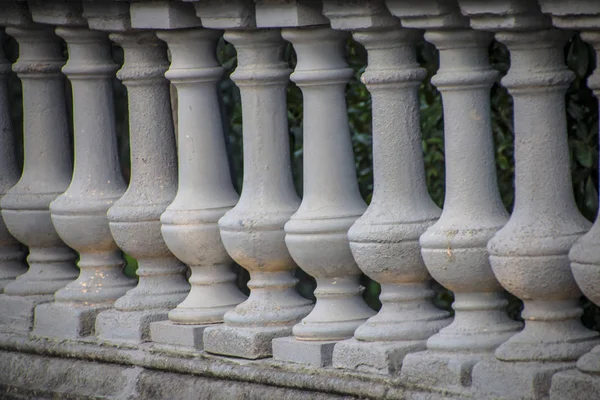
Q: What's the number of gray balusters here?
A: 11